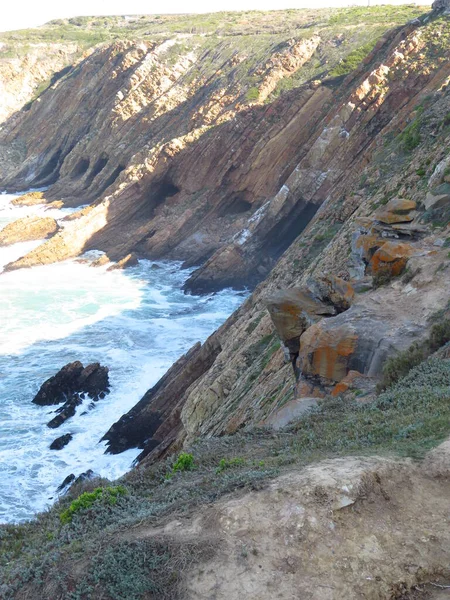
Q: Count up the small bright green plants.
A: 3